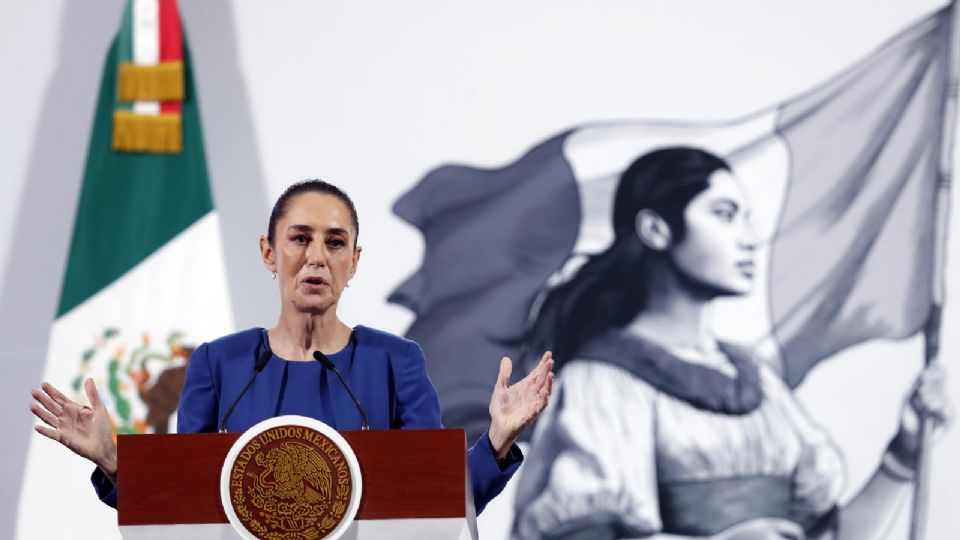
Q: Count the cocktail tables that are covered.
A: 0